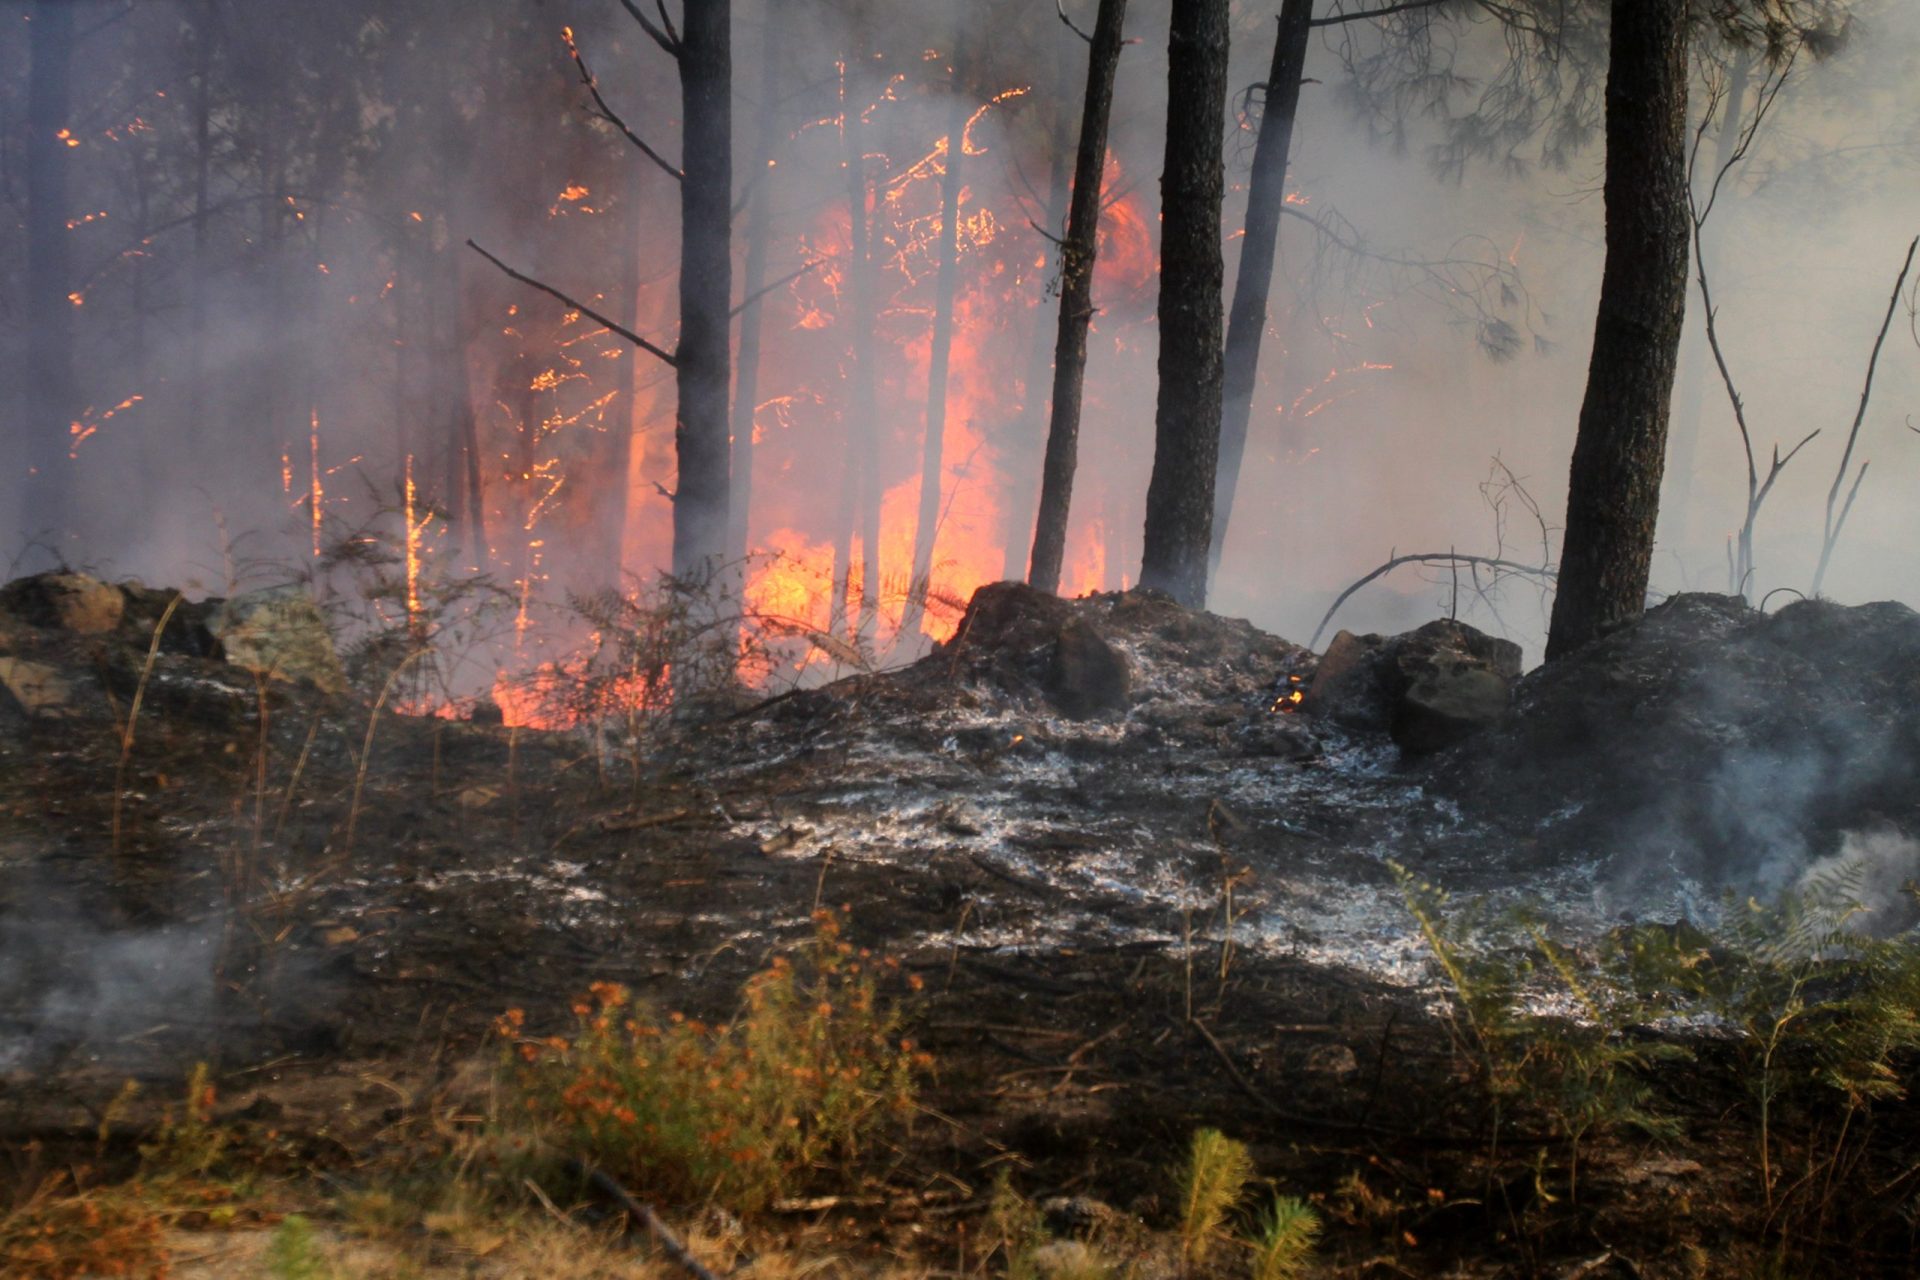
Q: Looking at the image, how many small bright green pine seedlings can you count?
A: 2